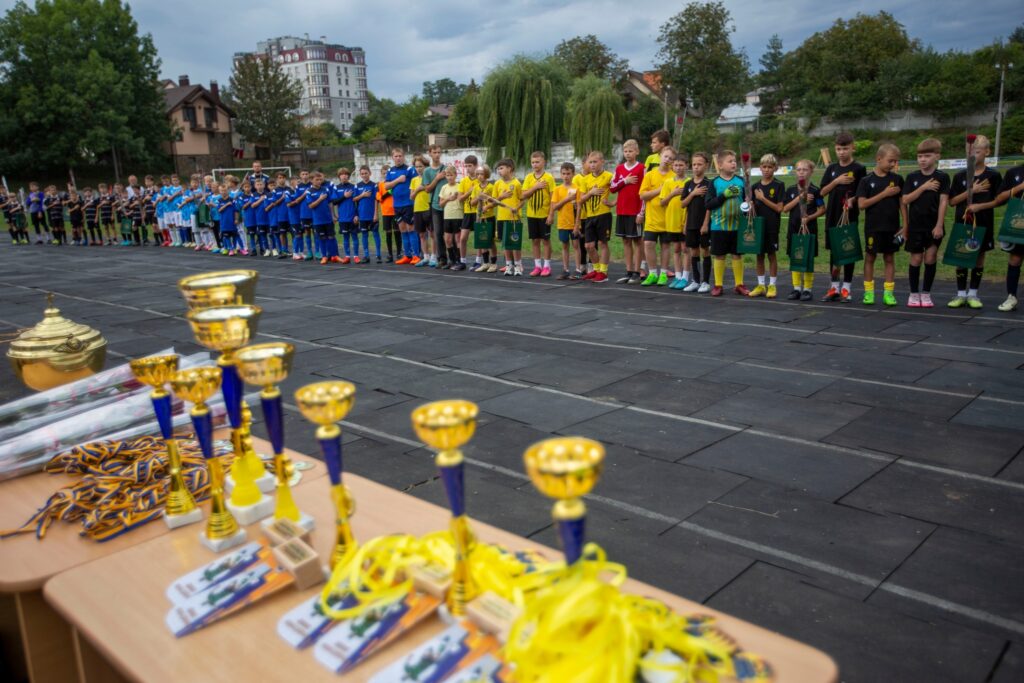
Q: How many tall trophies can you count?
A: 8